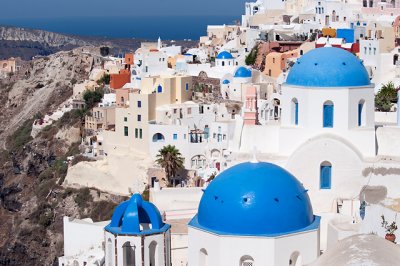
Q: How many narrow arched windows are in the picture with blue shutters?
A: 4